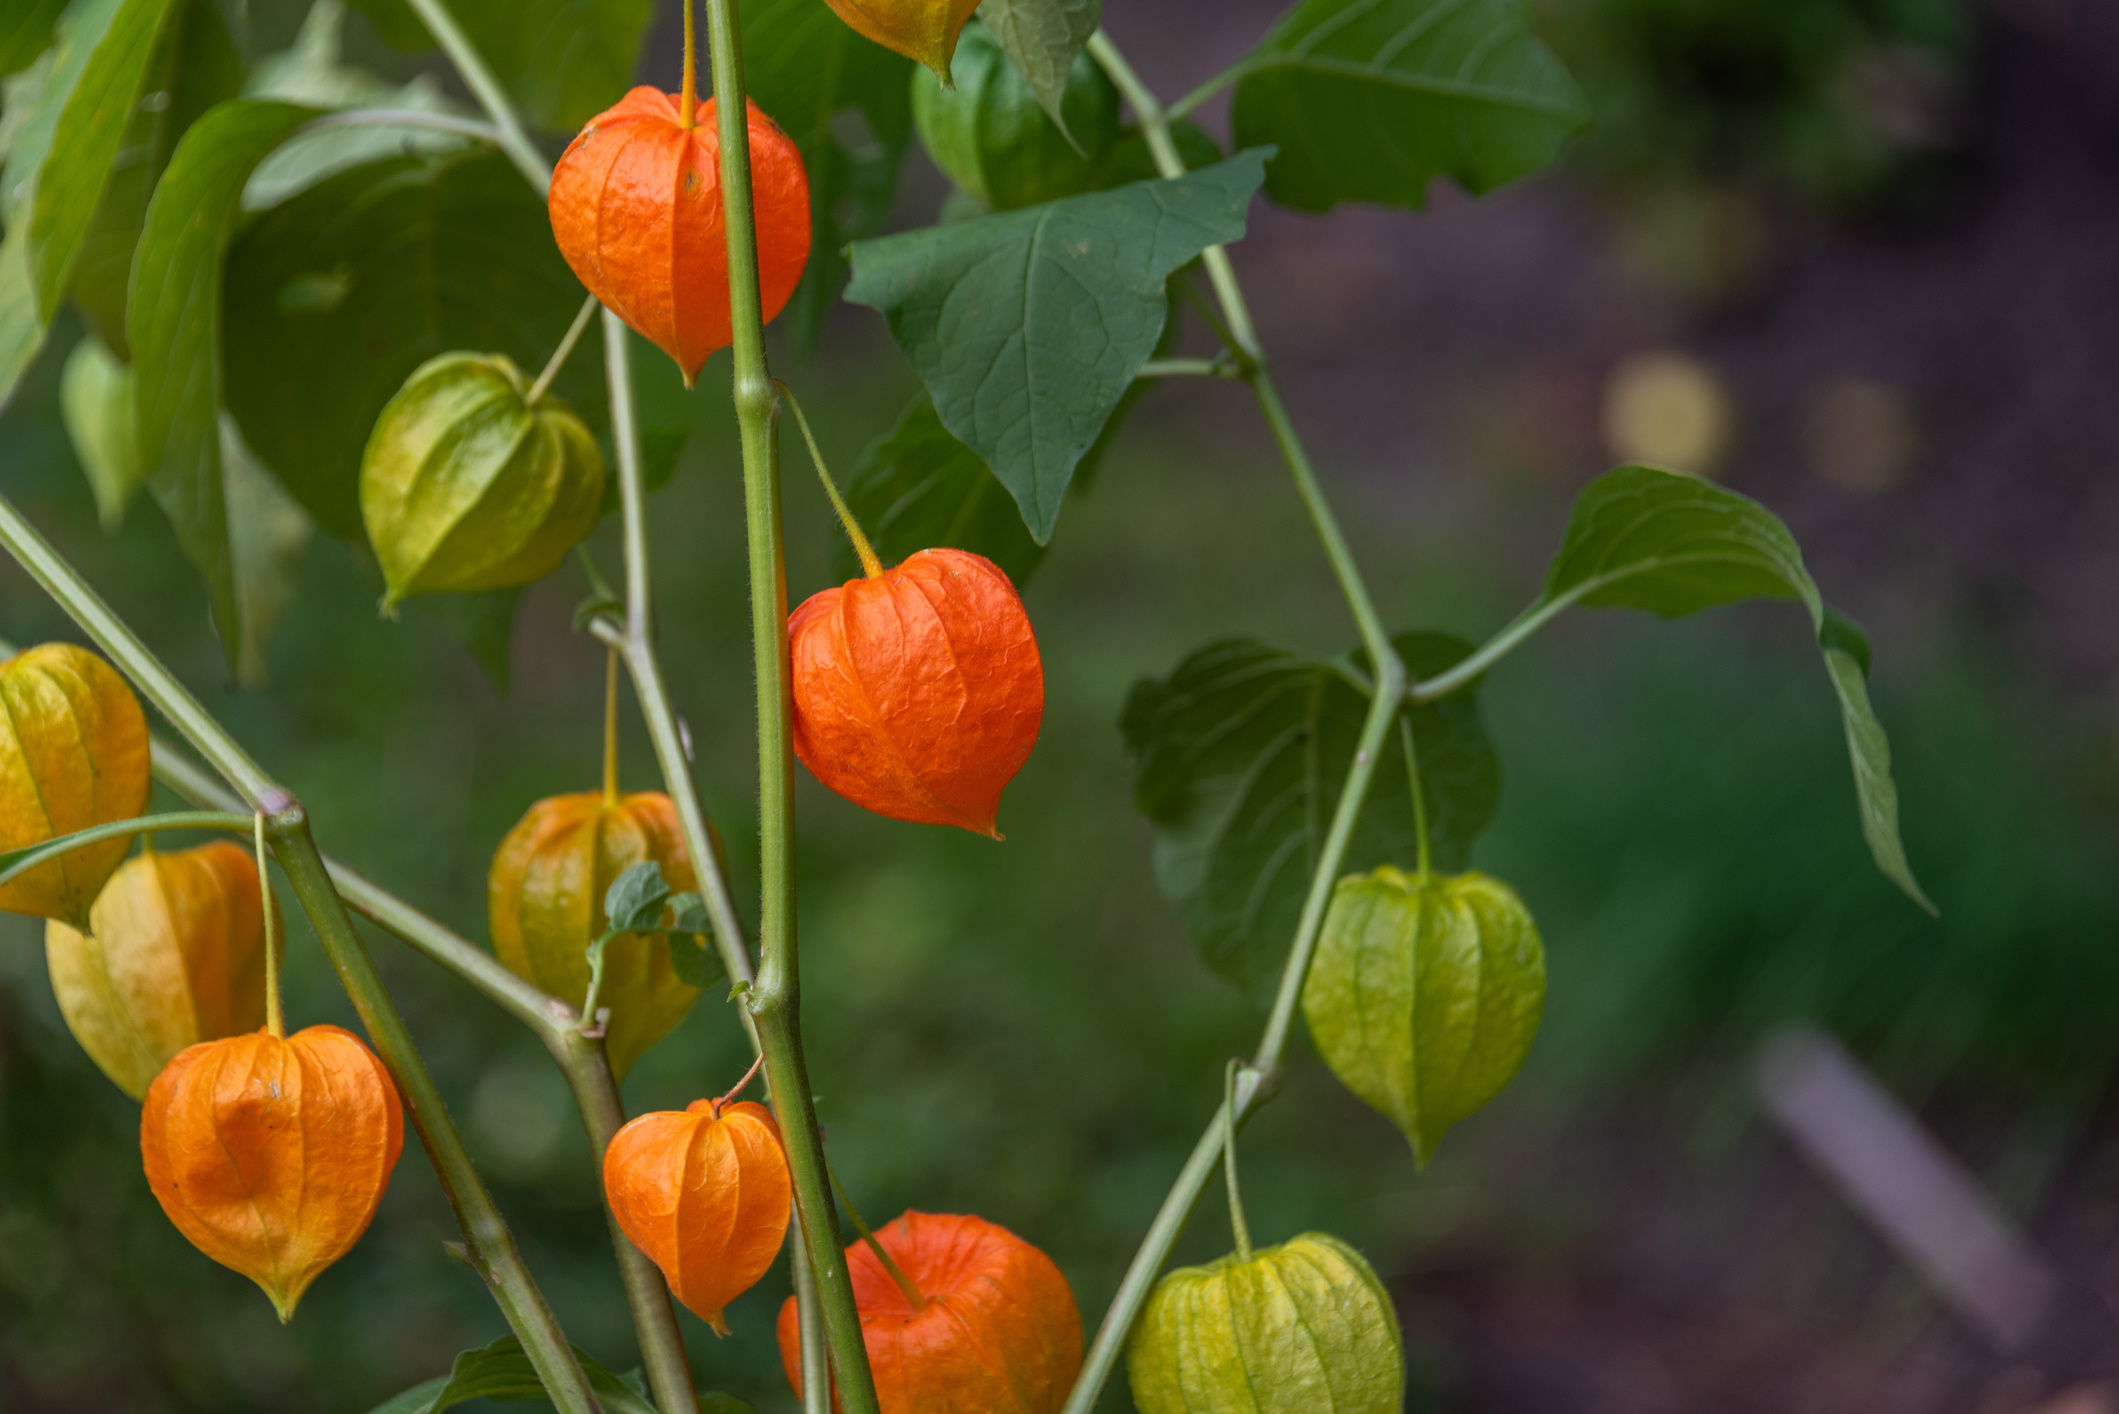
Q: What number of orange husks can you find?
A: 5